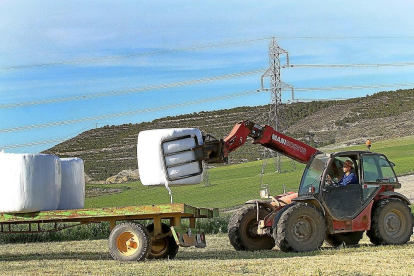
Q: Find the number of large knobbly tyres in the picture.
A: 4